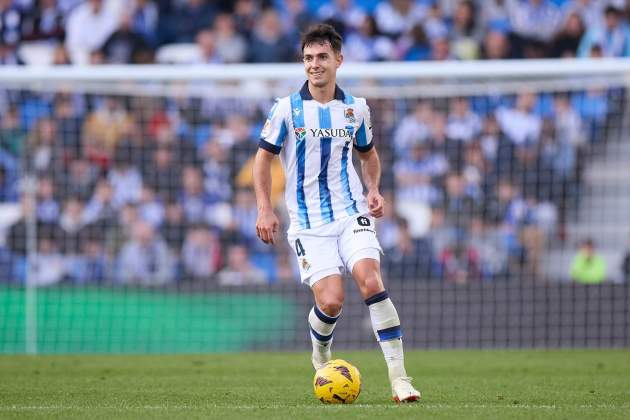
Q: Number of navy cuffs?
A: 2